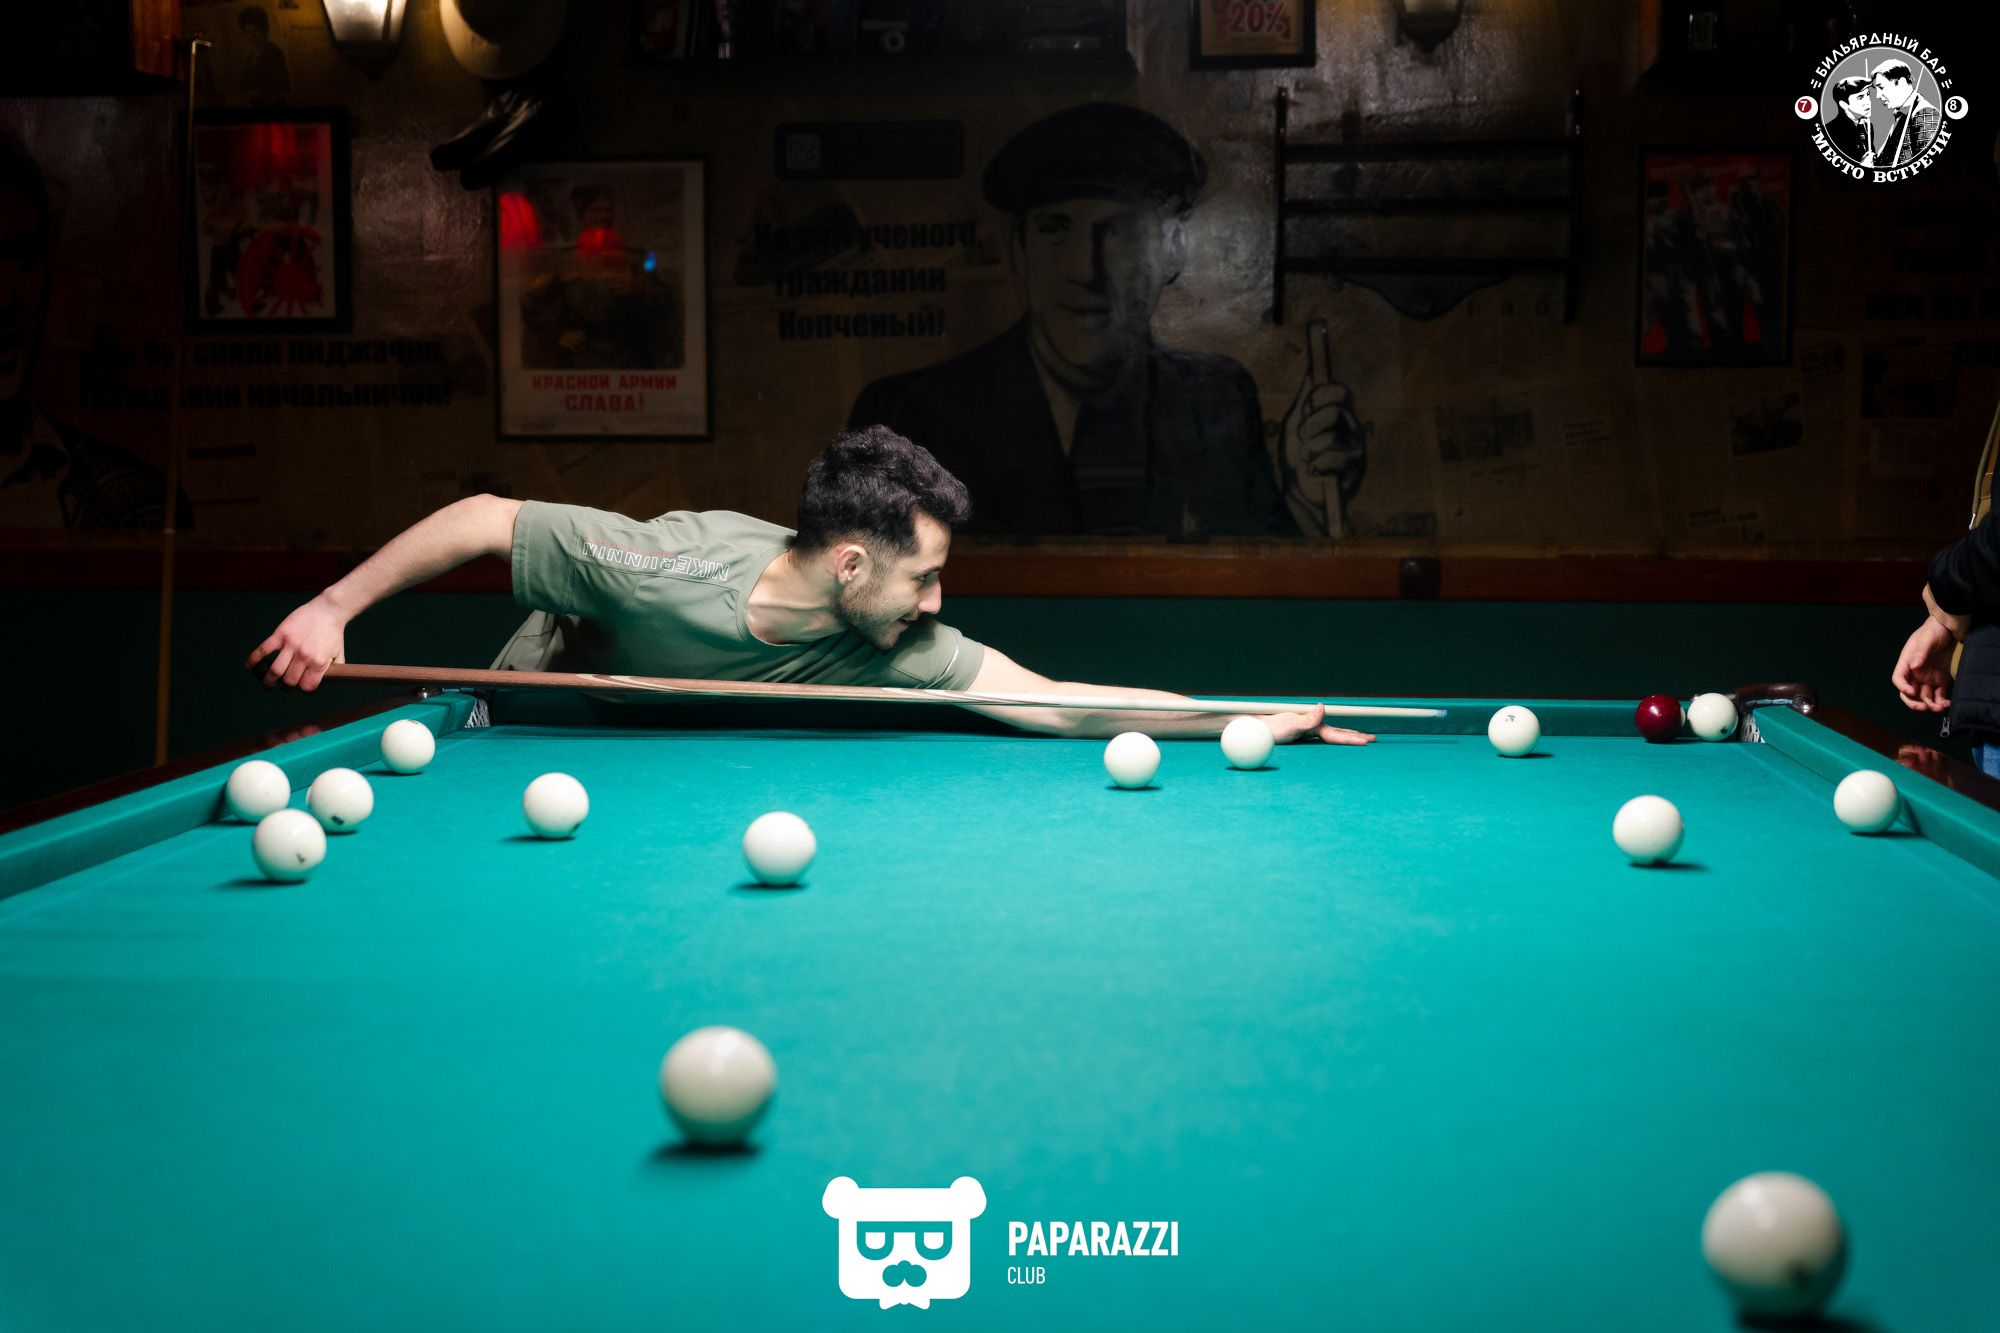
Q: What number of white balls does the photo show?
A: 14